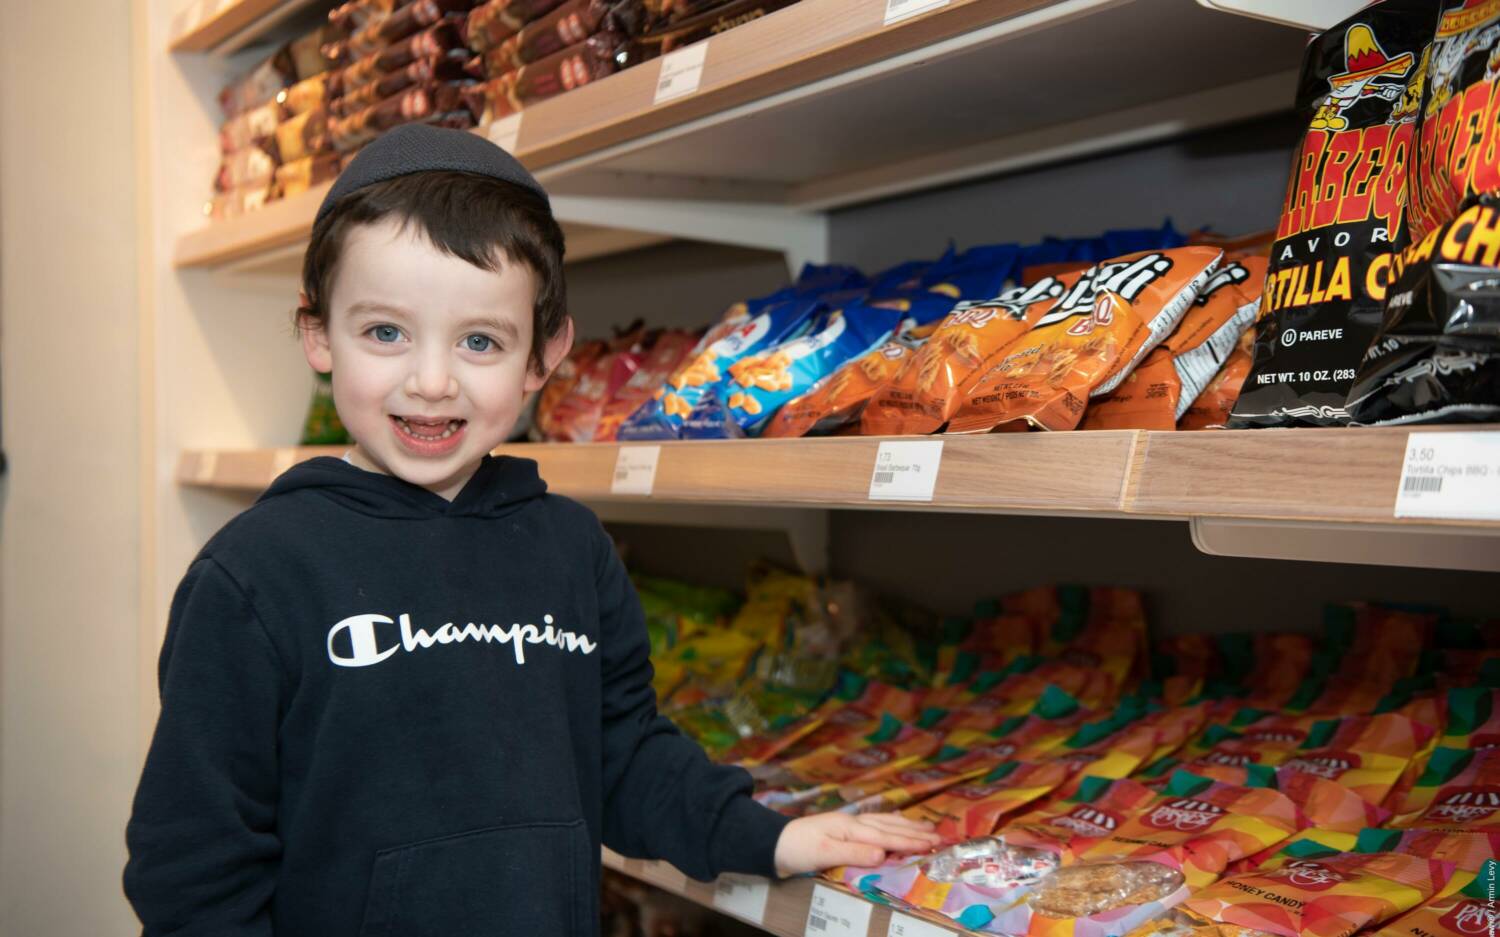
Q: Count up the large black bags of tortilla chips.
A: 2